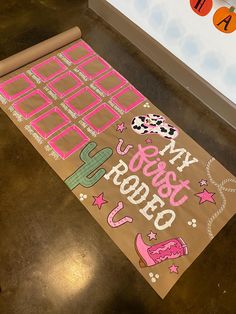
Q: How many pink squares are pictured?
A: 12